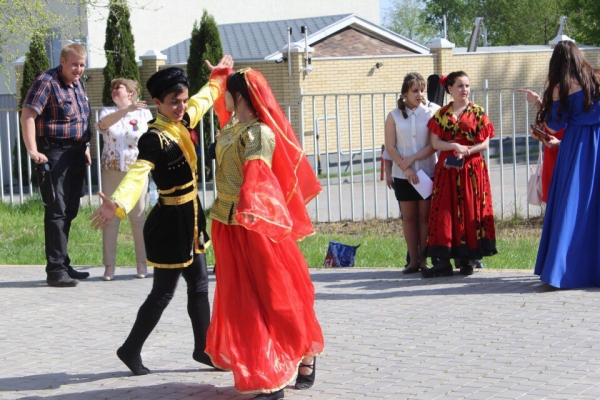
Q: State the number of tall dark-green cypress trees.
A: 3